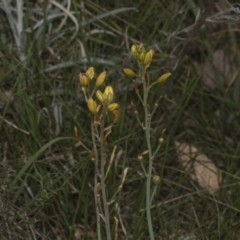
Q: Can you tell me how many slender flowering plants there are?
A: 3